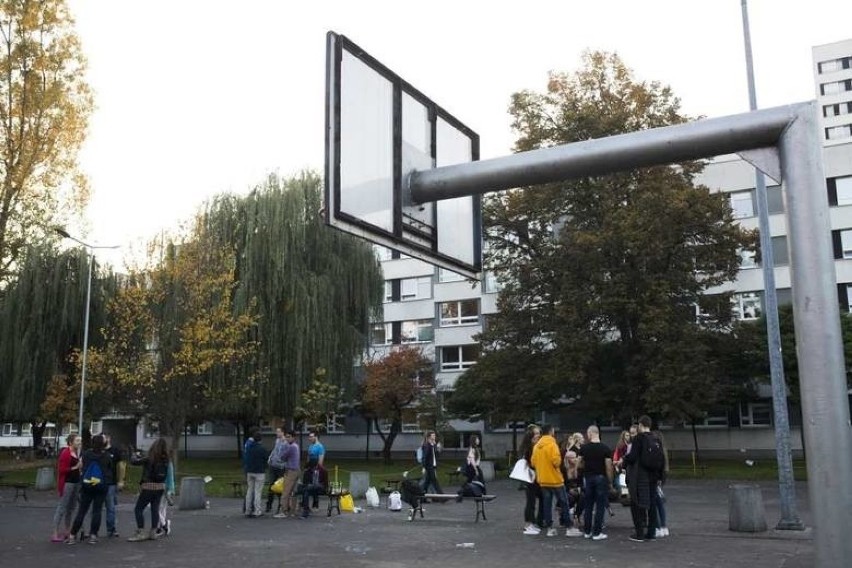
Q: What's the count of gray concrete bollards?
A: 5